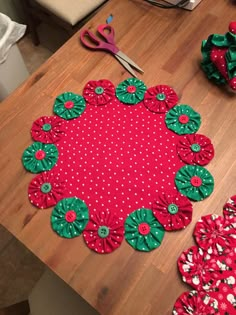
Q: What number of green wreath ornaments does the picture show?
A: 7